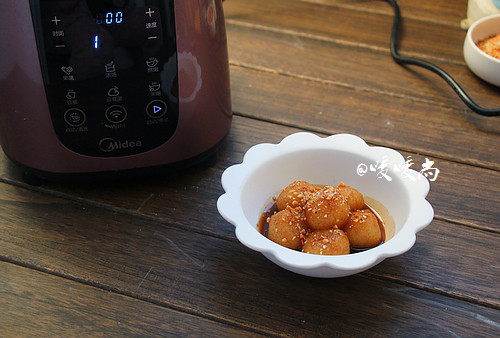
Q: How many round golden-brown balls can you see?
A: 6